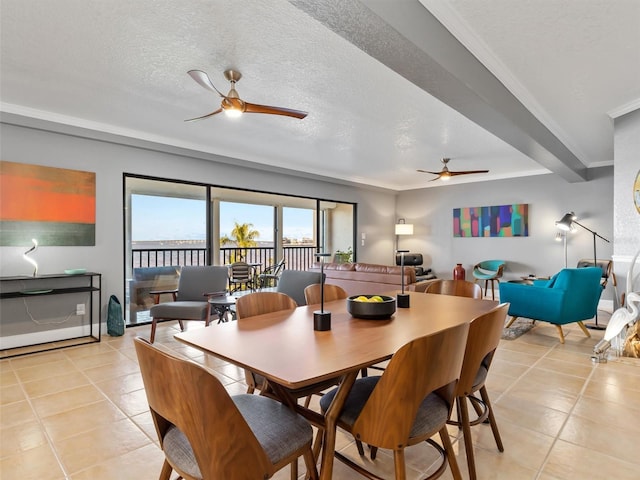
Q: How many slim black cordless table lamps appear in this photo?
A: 2